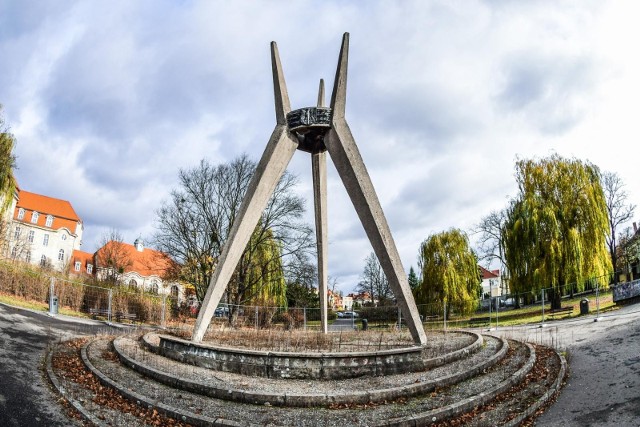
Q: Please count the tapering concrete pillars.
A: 3